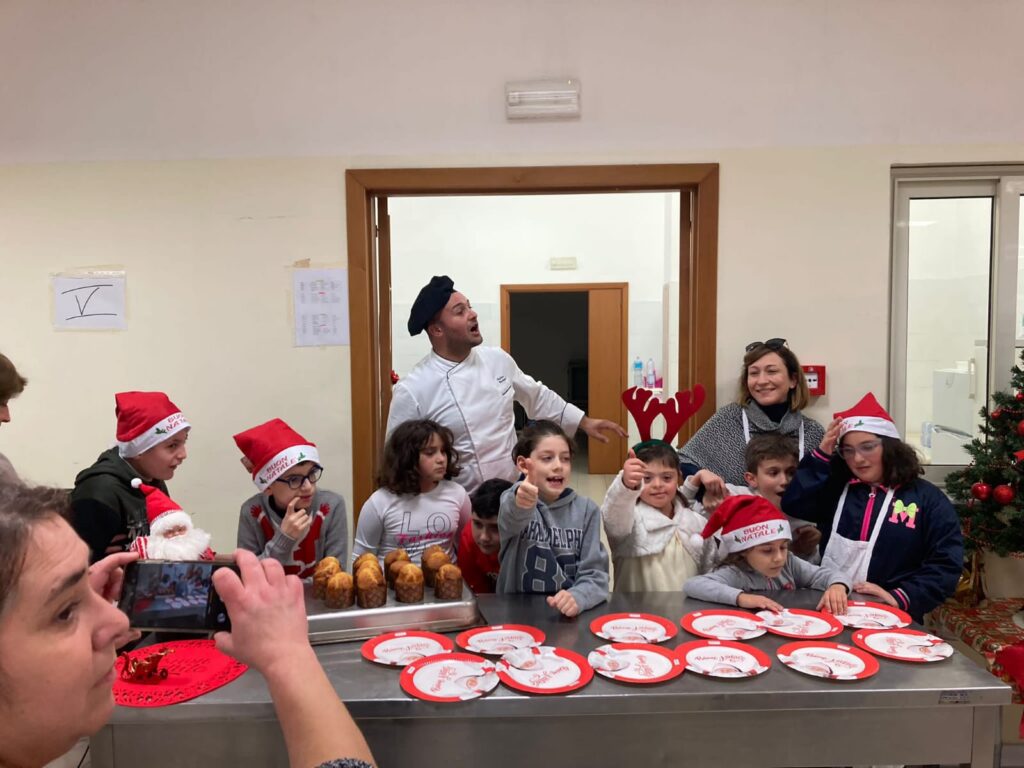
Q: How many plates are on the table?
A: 12